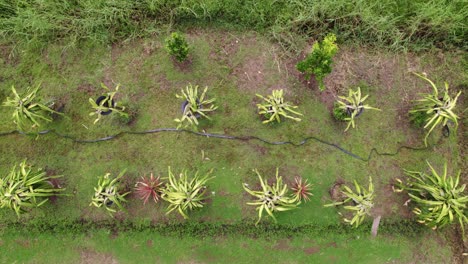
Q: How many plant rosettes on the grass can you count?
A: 14